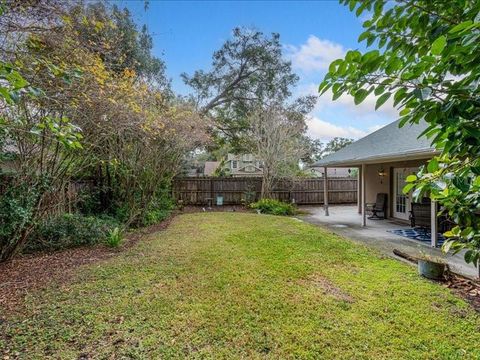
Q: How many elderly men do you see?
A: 0